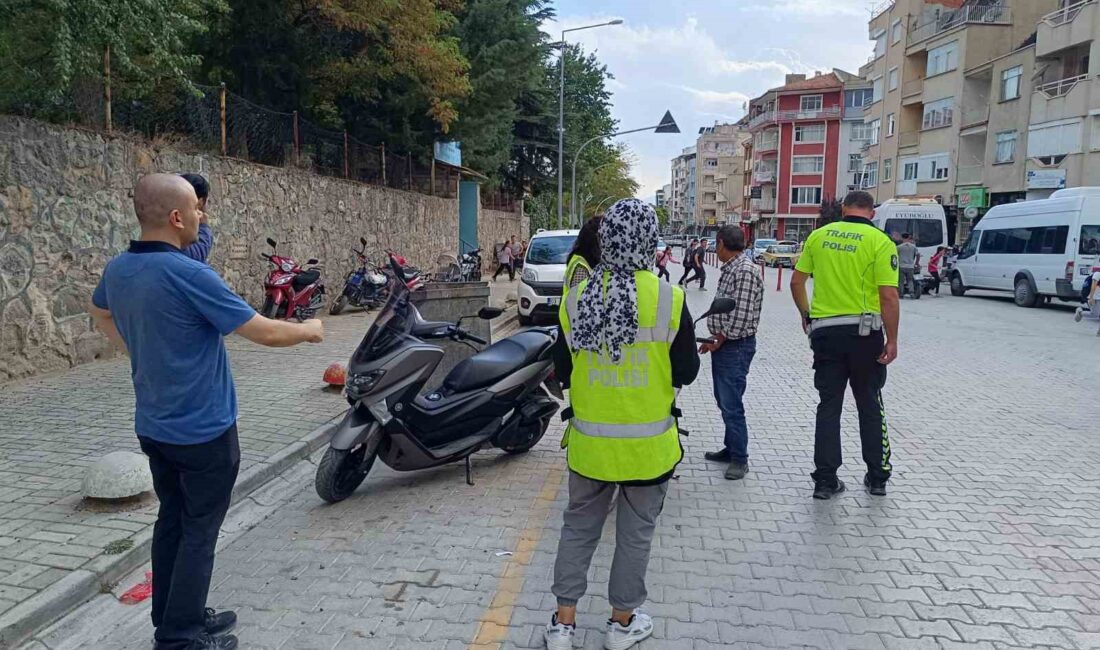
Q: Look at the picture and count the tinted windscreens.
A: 1